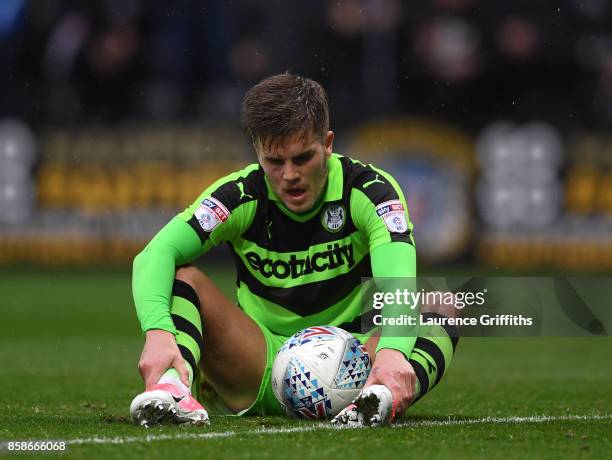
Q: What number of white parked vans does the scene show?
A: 0